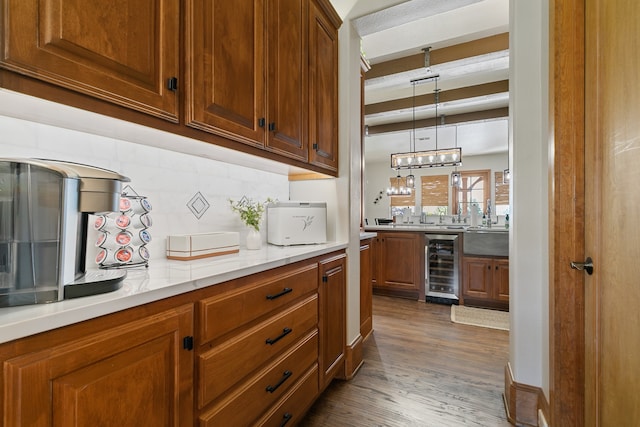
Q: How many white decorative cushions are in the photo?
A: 0